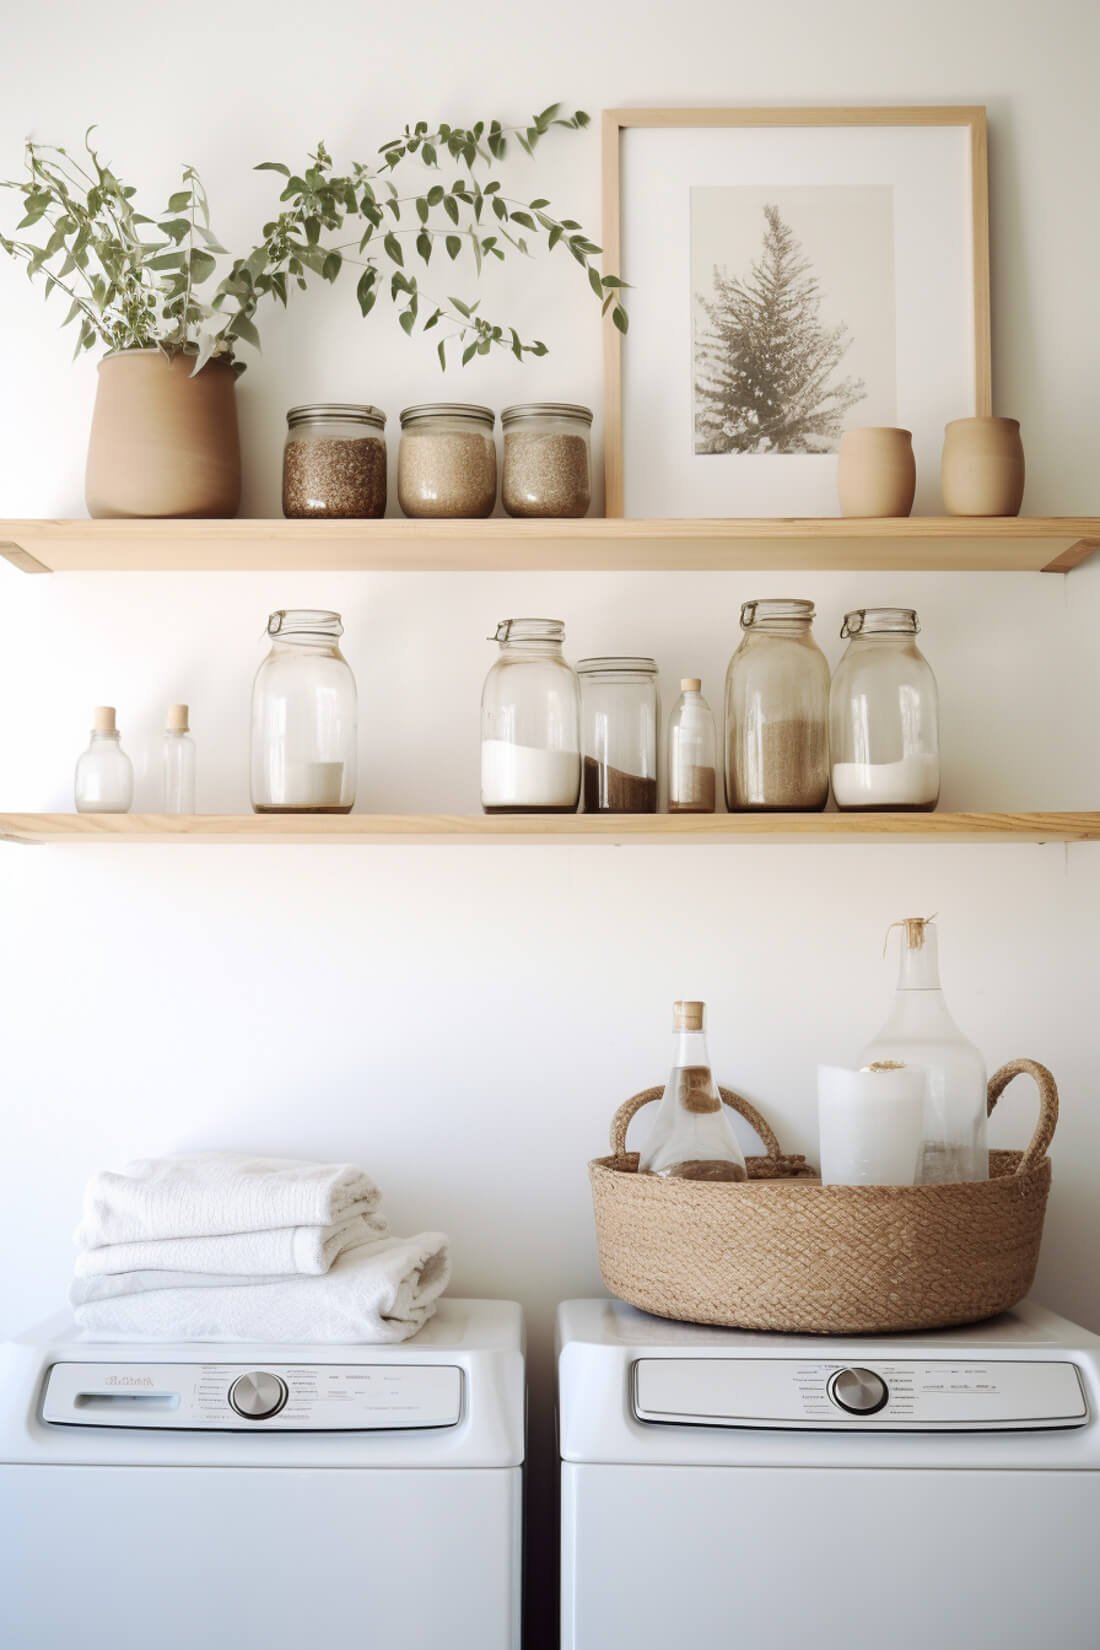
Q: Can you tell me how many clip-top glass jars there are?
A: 4